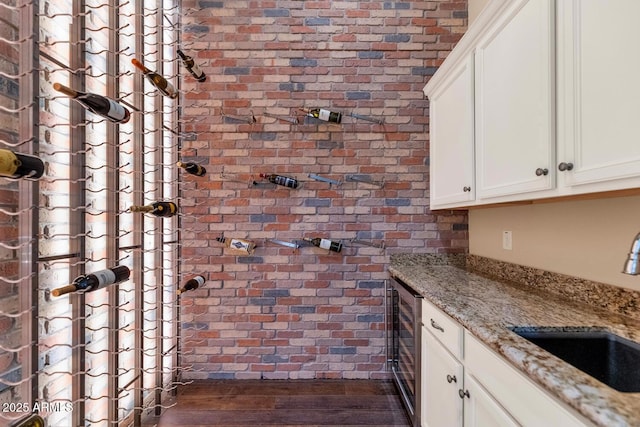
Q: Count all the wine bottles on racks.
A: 13